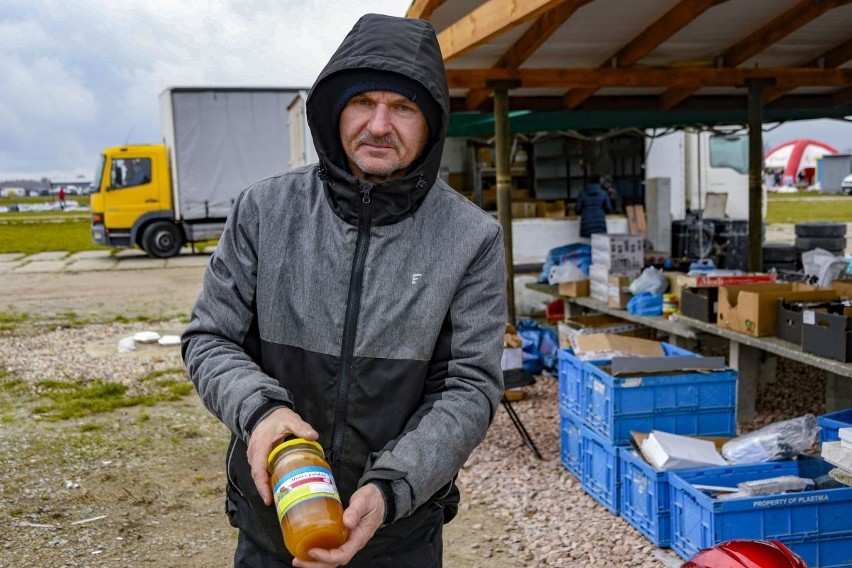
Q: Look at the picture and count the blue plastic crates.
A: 7